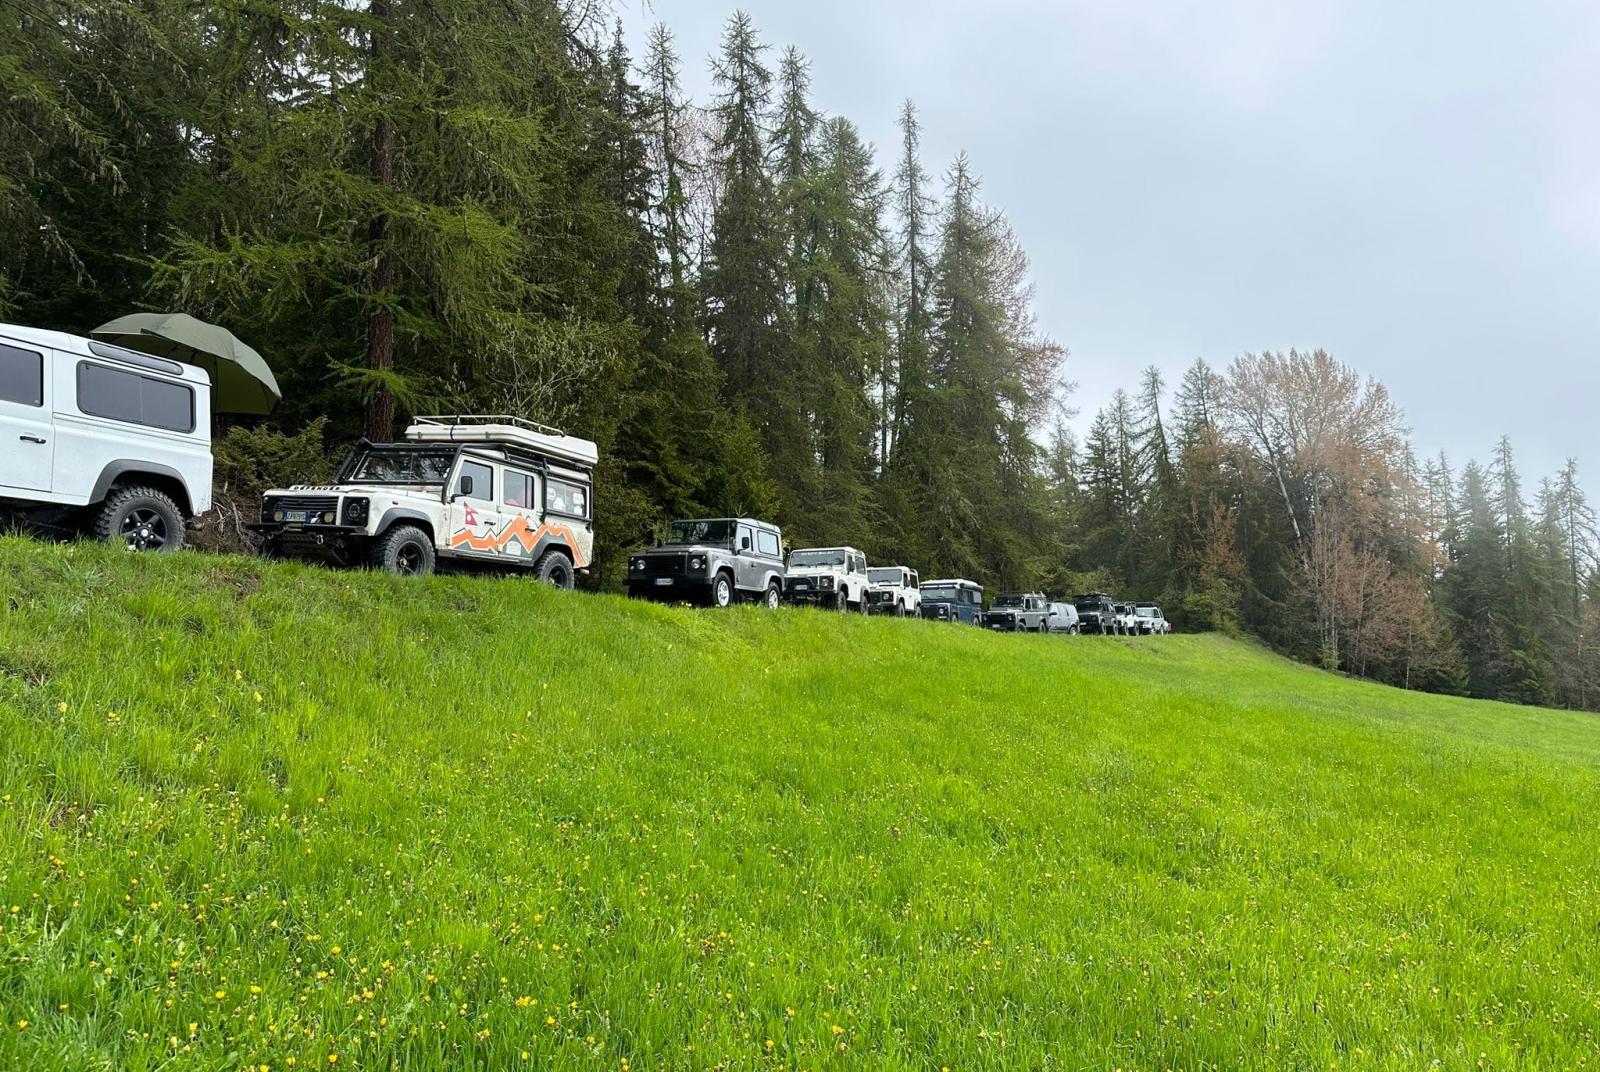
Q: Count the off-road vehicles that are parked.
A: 11